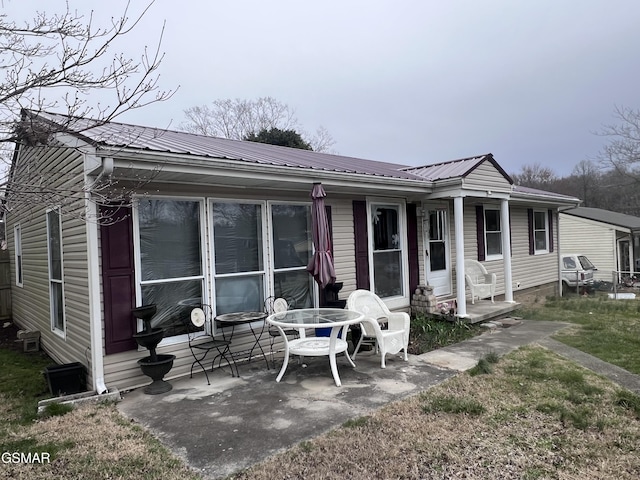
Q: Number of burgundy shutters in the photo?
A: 8